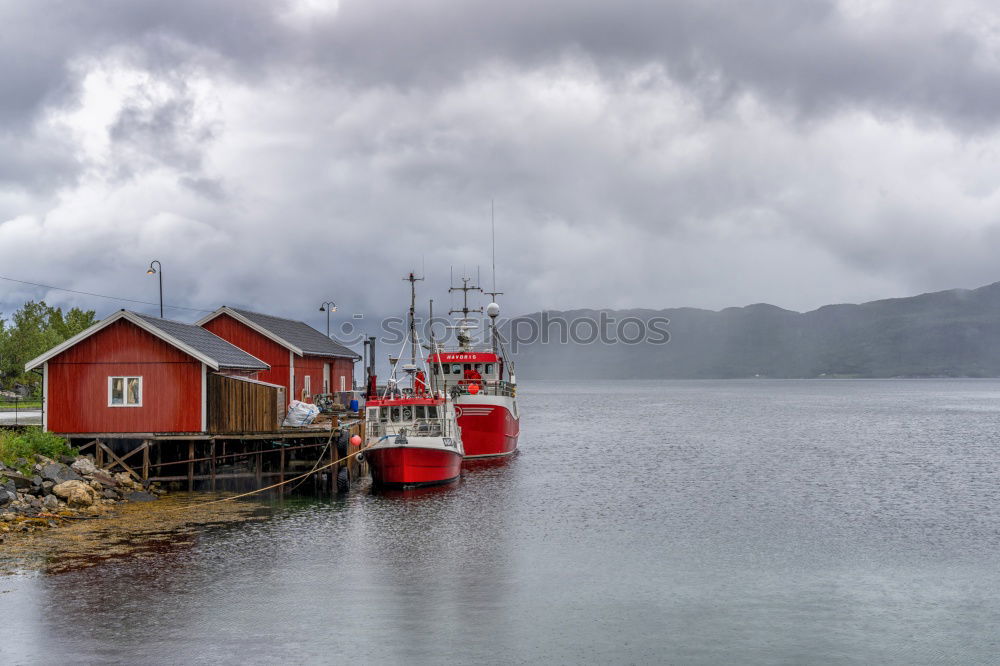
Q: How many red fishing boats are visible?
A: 2